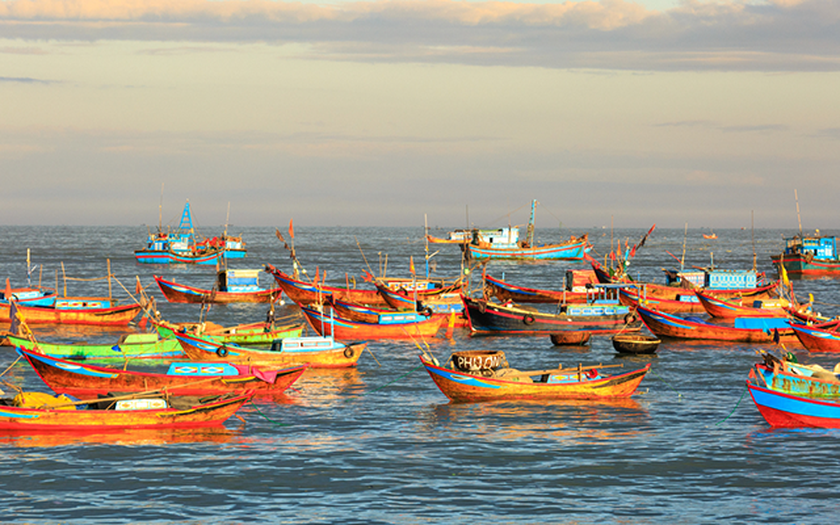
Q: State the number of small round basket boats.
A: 2